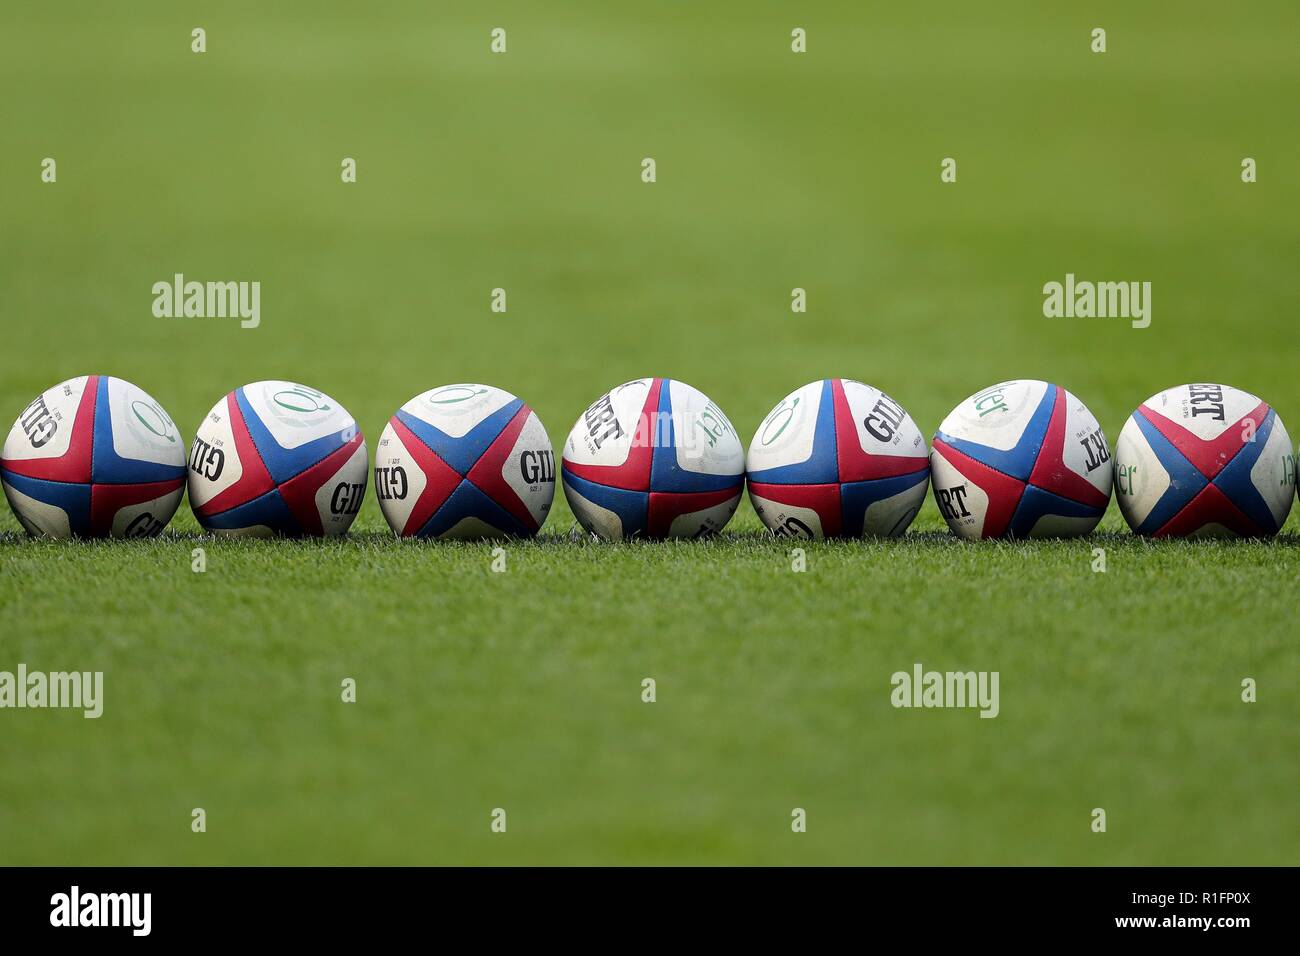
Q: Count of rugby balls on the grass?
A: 7